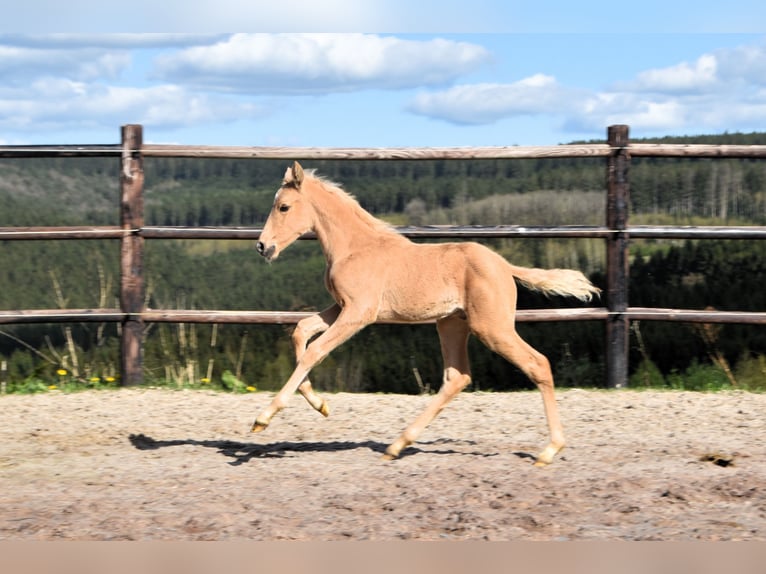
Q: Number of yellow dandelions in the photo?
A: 6